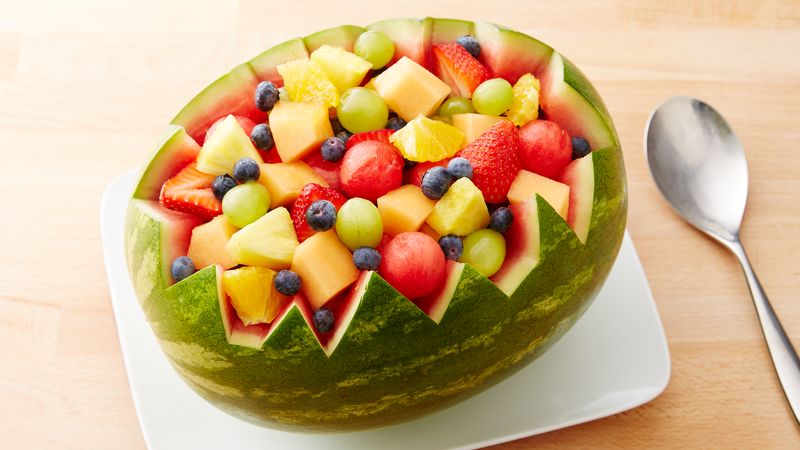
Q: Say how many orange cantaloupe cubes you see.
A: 8